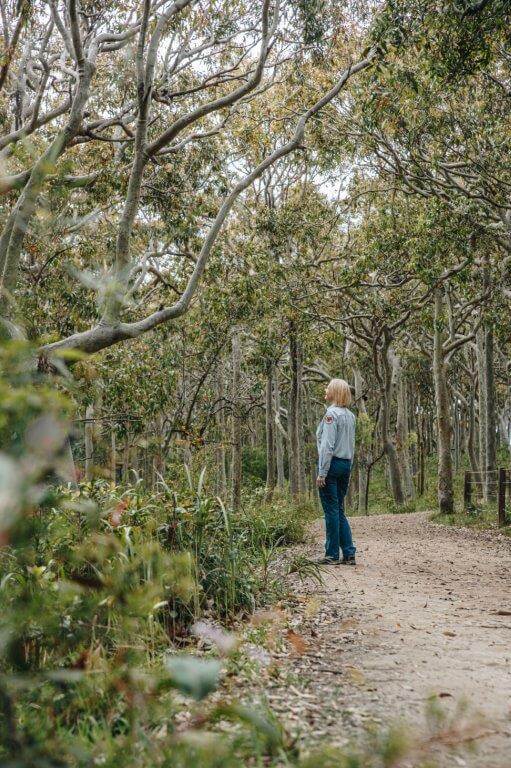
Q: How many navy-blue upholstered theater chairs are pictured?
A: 0